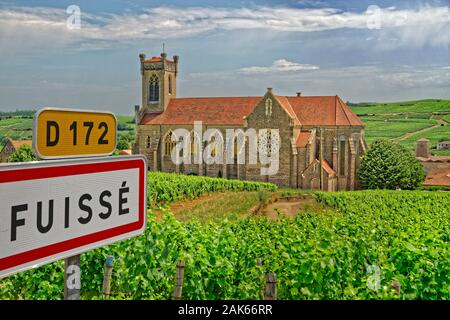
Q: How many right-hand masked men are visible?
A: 0